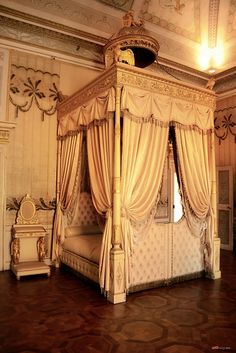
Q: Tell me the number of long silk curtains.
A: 4